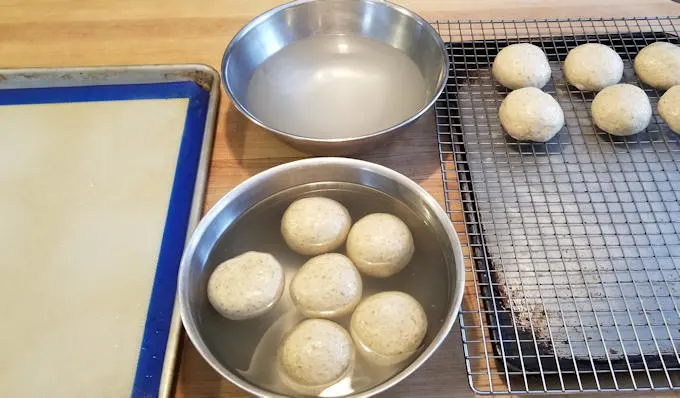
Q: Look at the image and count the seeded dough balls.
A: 12